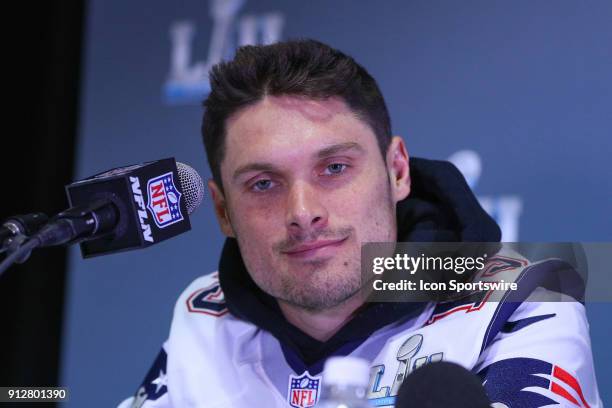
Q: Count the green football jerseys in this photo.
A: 0